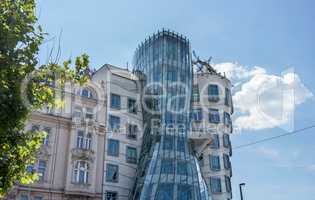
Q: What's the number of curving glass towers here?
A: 1